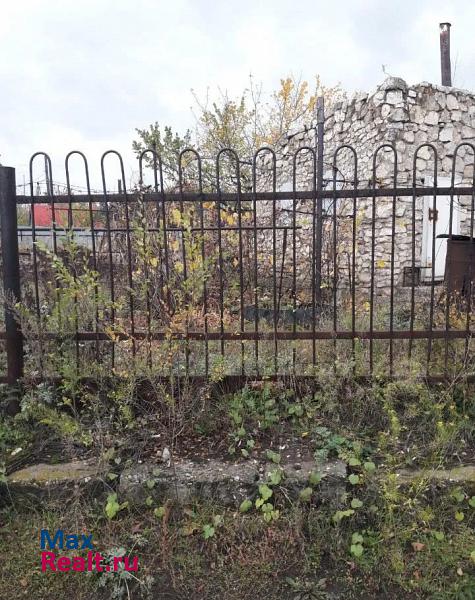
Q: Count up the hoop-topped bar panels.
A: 12